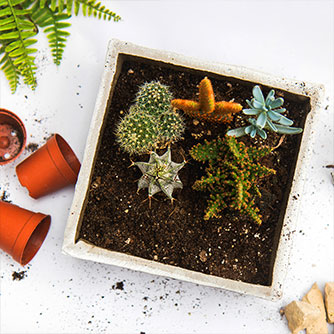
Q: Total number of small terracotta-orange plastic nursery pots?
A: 3